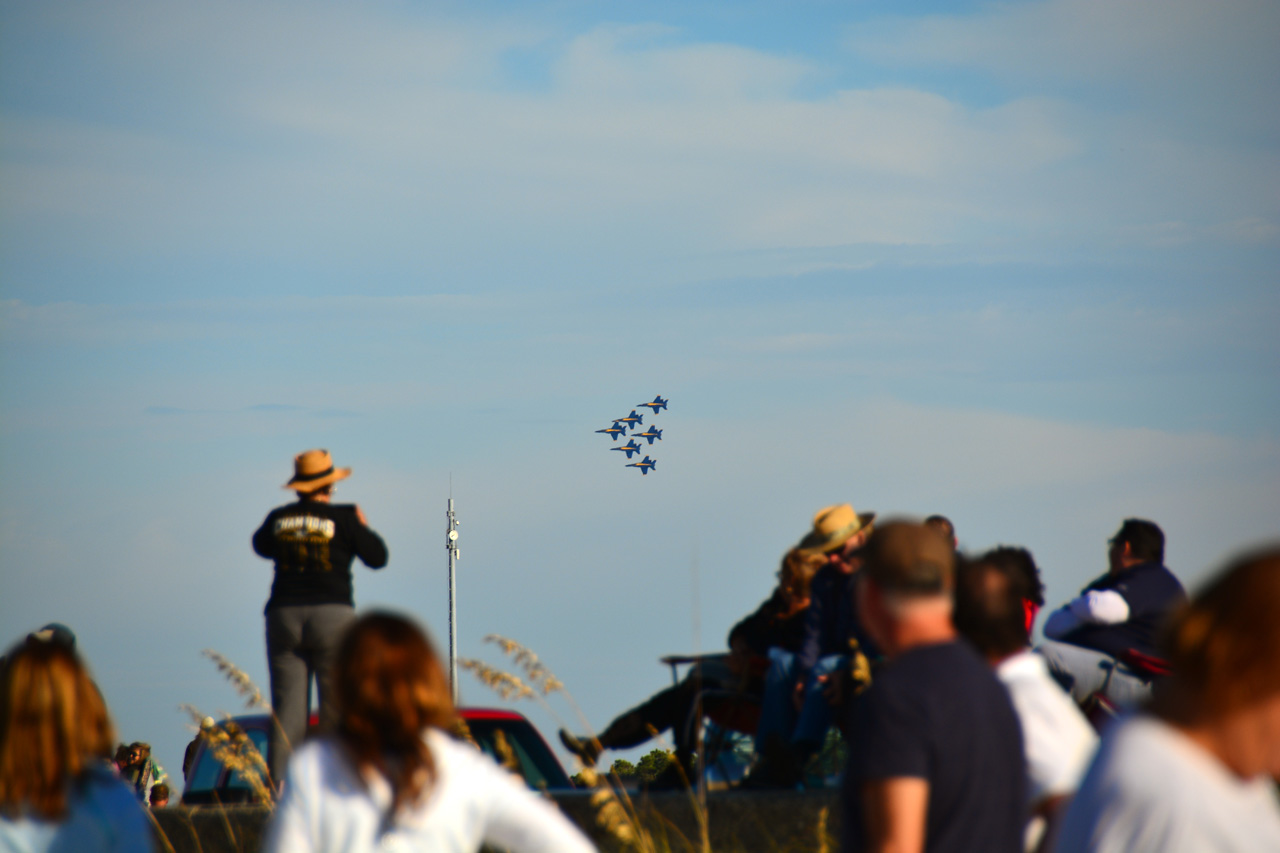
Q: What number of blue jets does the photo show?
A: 6